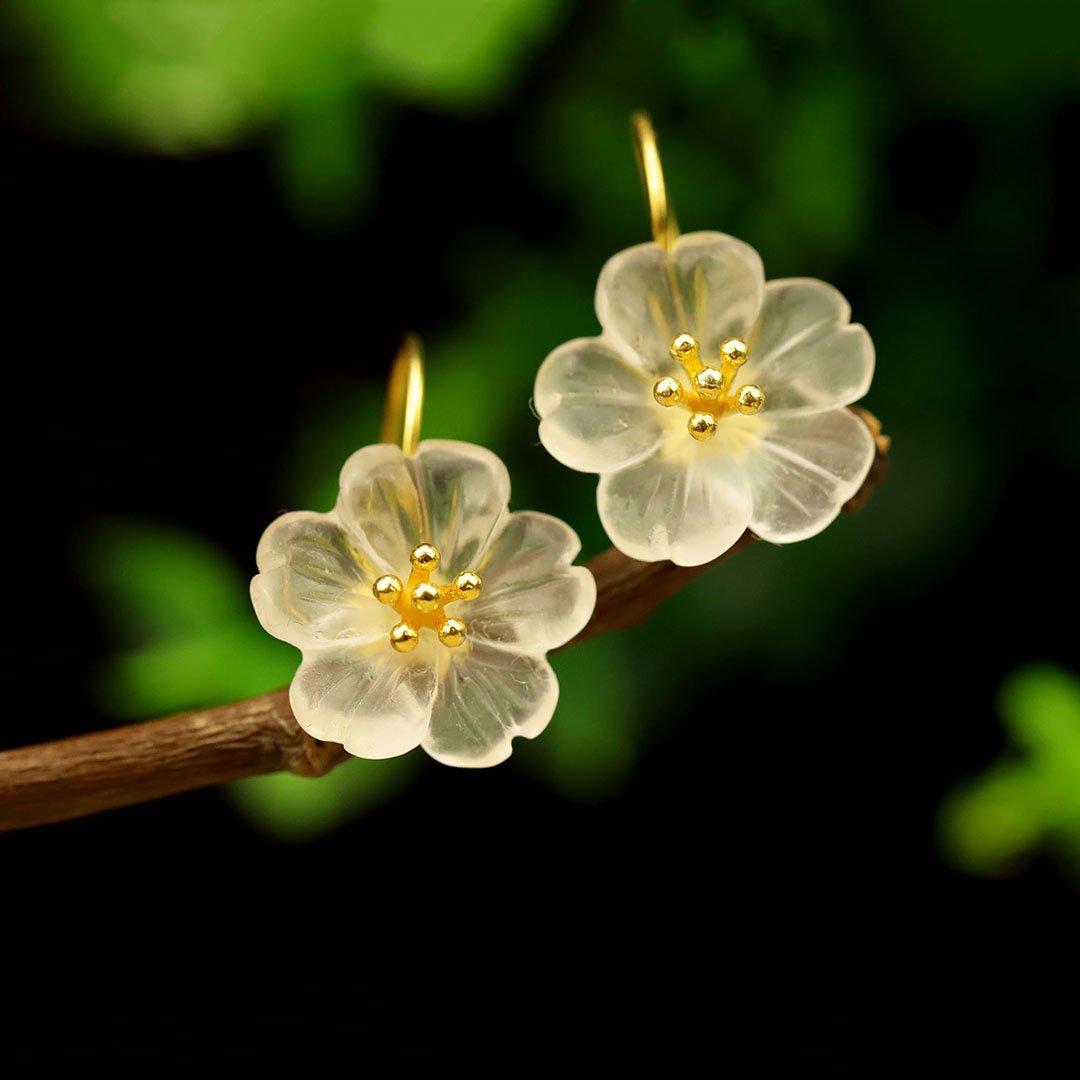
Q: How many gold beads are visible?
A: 12